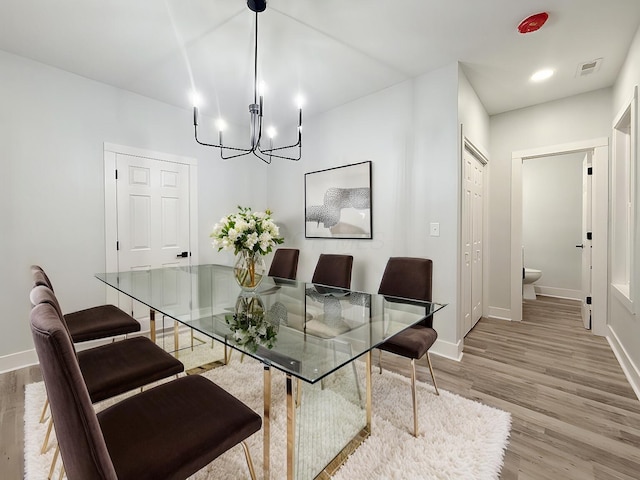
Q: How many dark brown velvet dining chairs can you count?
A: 6